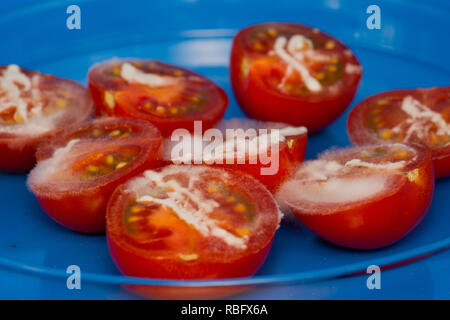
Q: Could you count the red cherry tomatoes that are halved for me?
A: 8